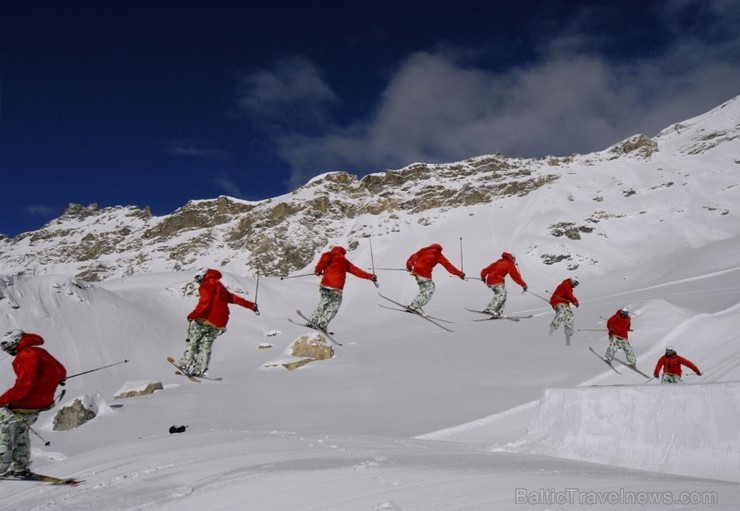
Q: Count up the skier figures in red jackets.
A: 8